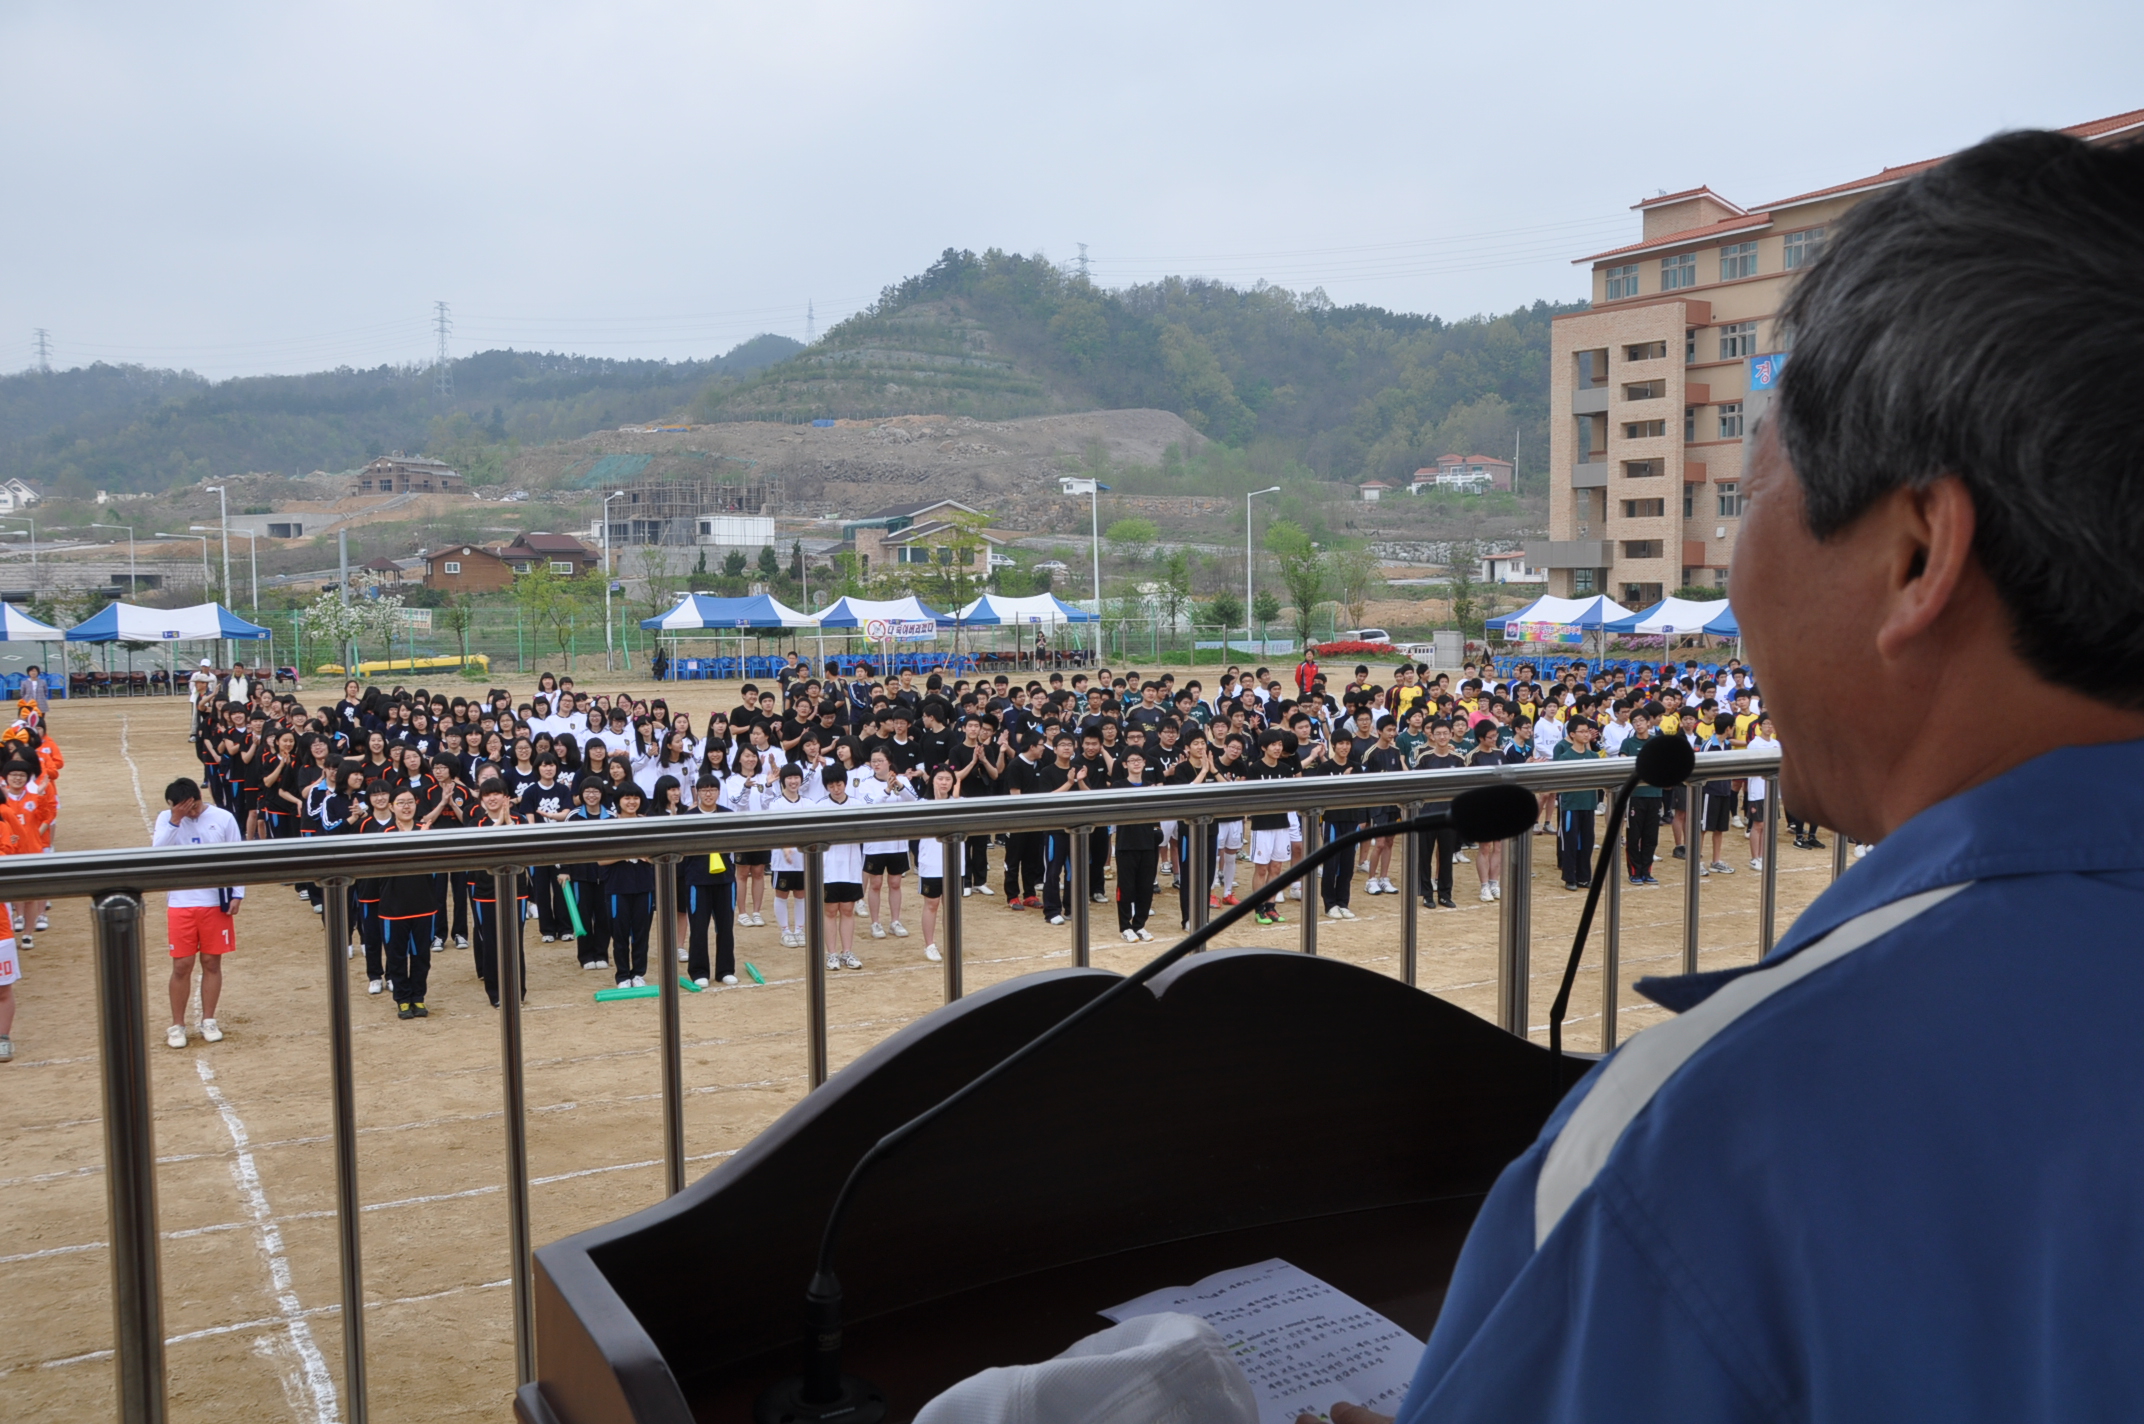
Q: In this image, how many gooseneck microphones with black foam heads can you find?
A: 2